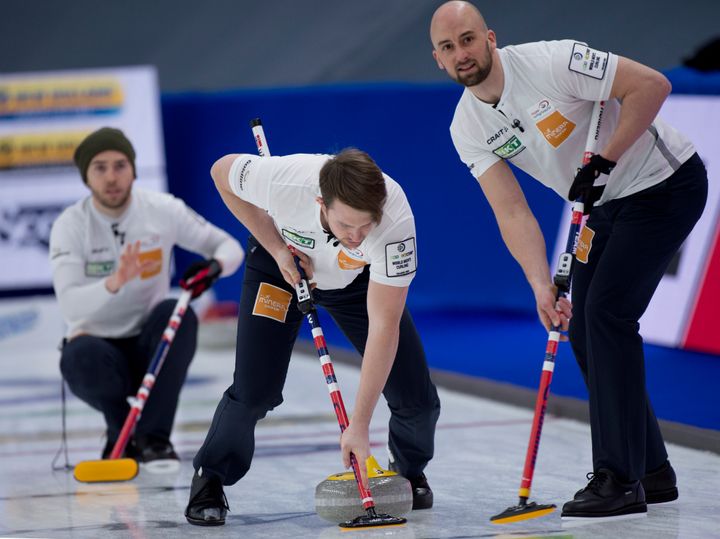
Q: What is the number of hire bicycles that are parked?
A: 0